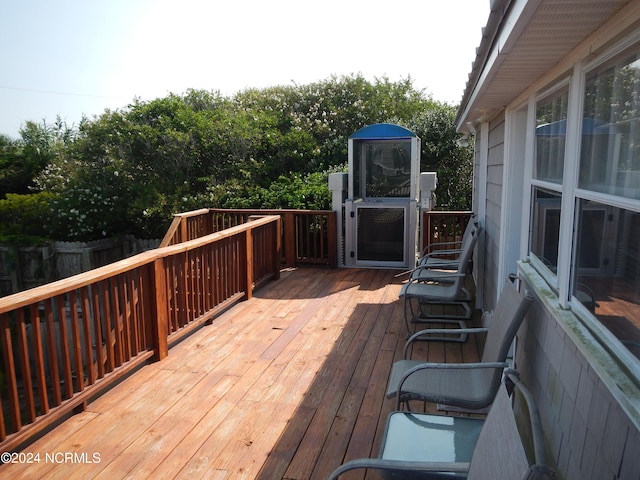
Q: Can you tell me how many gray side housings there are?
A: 2